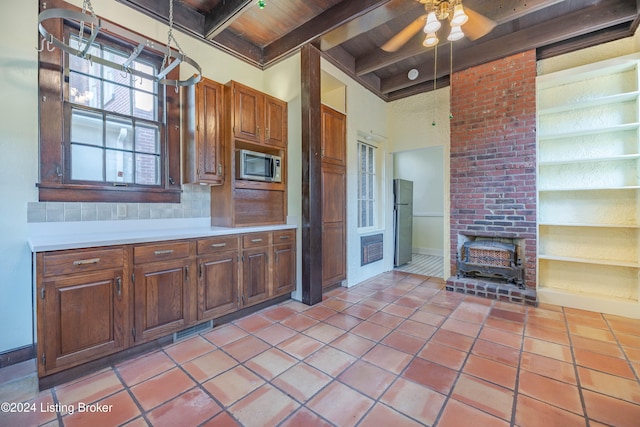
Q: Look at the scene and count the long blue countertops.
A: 1